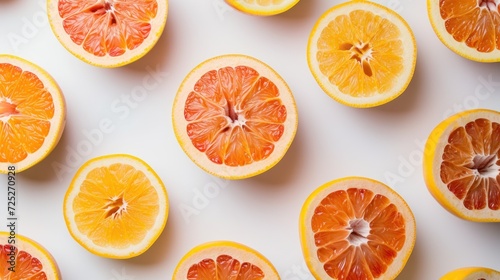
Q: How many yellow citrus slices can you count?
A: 3